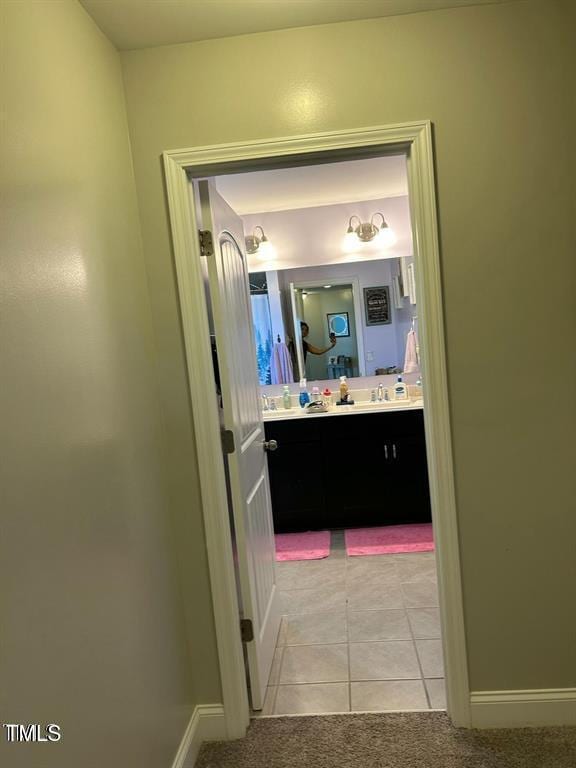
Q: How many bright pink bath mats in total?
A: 2